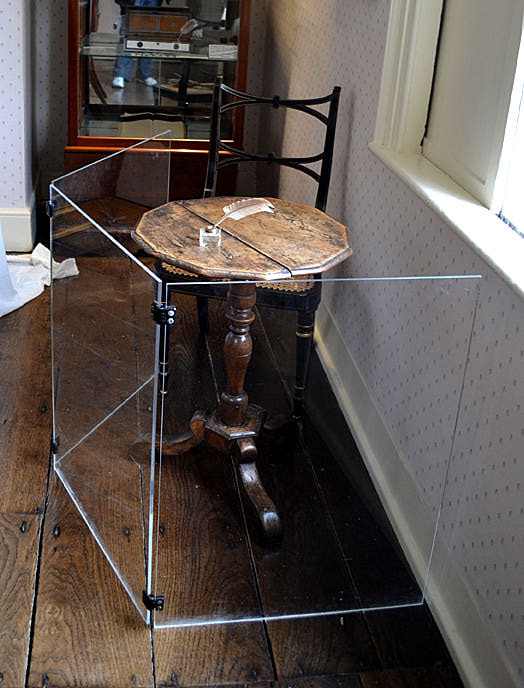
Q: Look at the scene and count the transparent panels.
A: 3